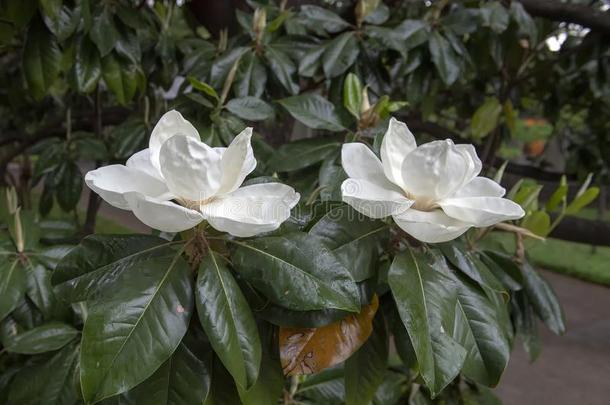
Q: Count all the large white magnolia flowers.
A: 2